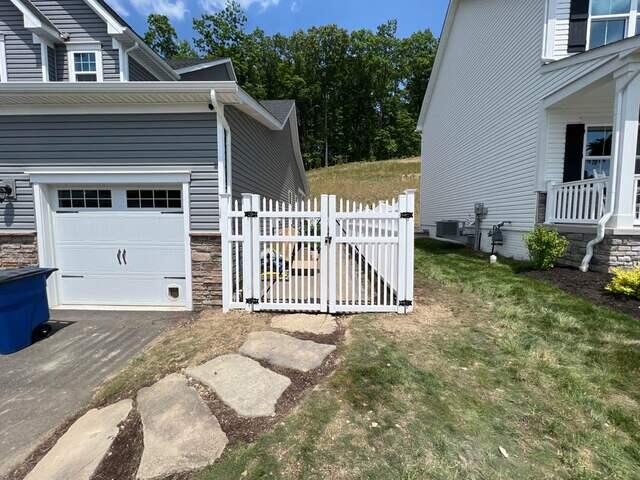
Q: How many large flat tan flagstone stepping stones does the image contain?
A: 5